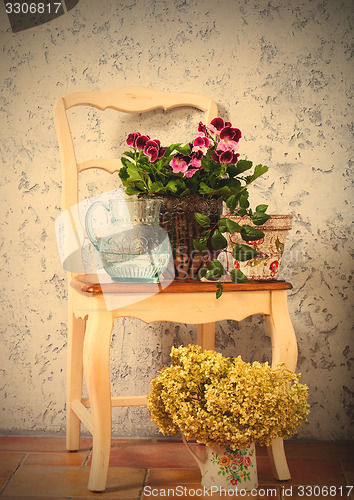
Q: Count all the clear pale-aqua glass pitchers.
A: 1